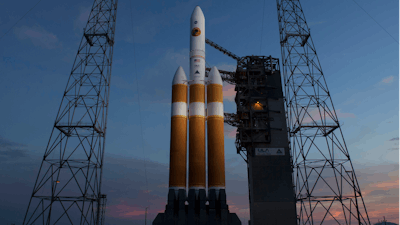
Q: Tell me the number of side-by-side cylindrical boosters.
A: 3